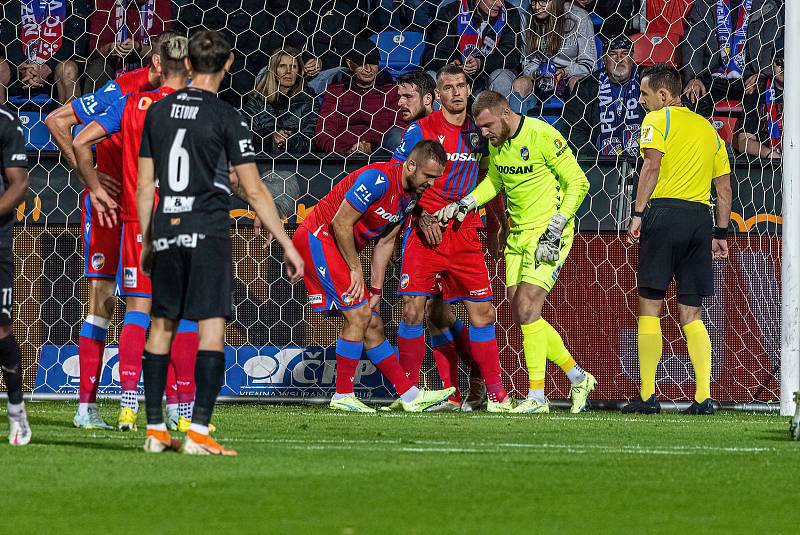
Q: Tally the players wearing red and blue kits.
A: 5